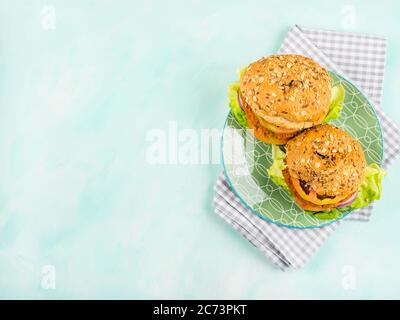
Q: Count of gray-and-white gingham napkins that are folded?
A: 1